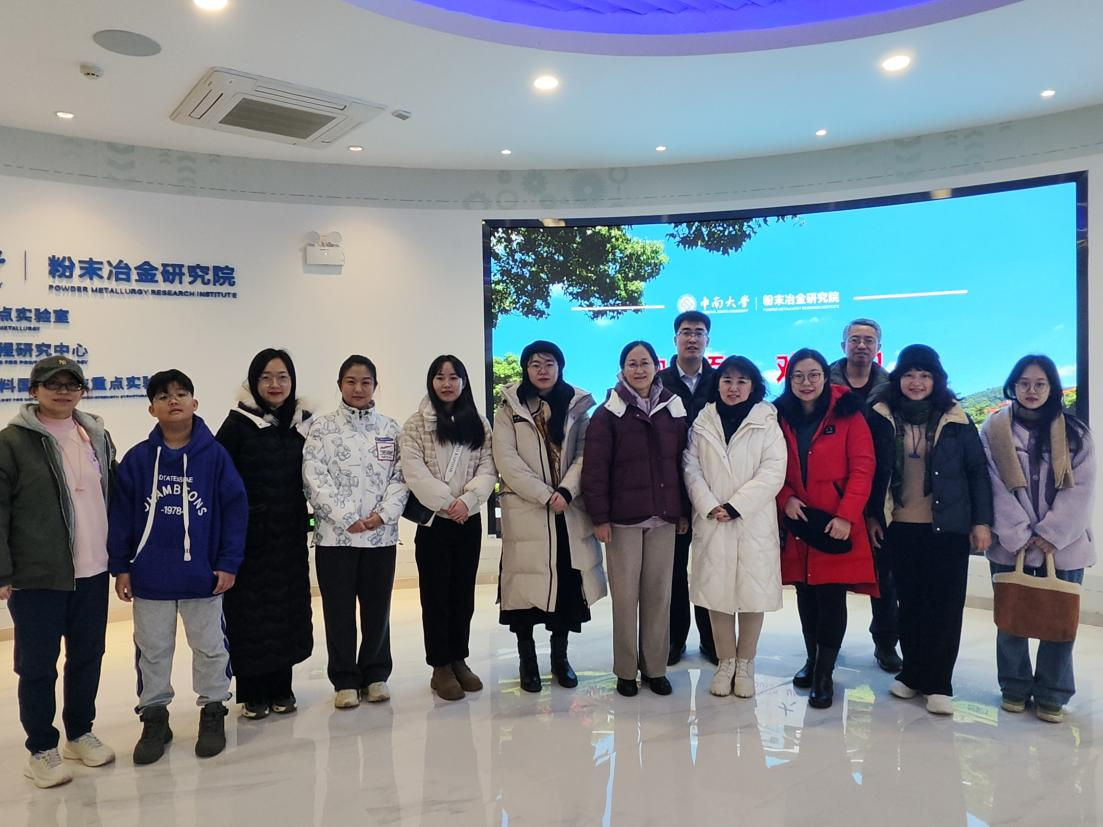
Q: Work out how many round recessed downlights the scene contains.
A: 9